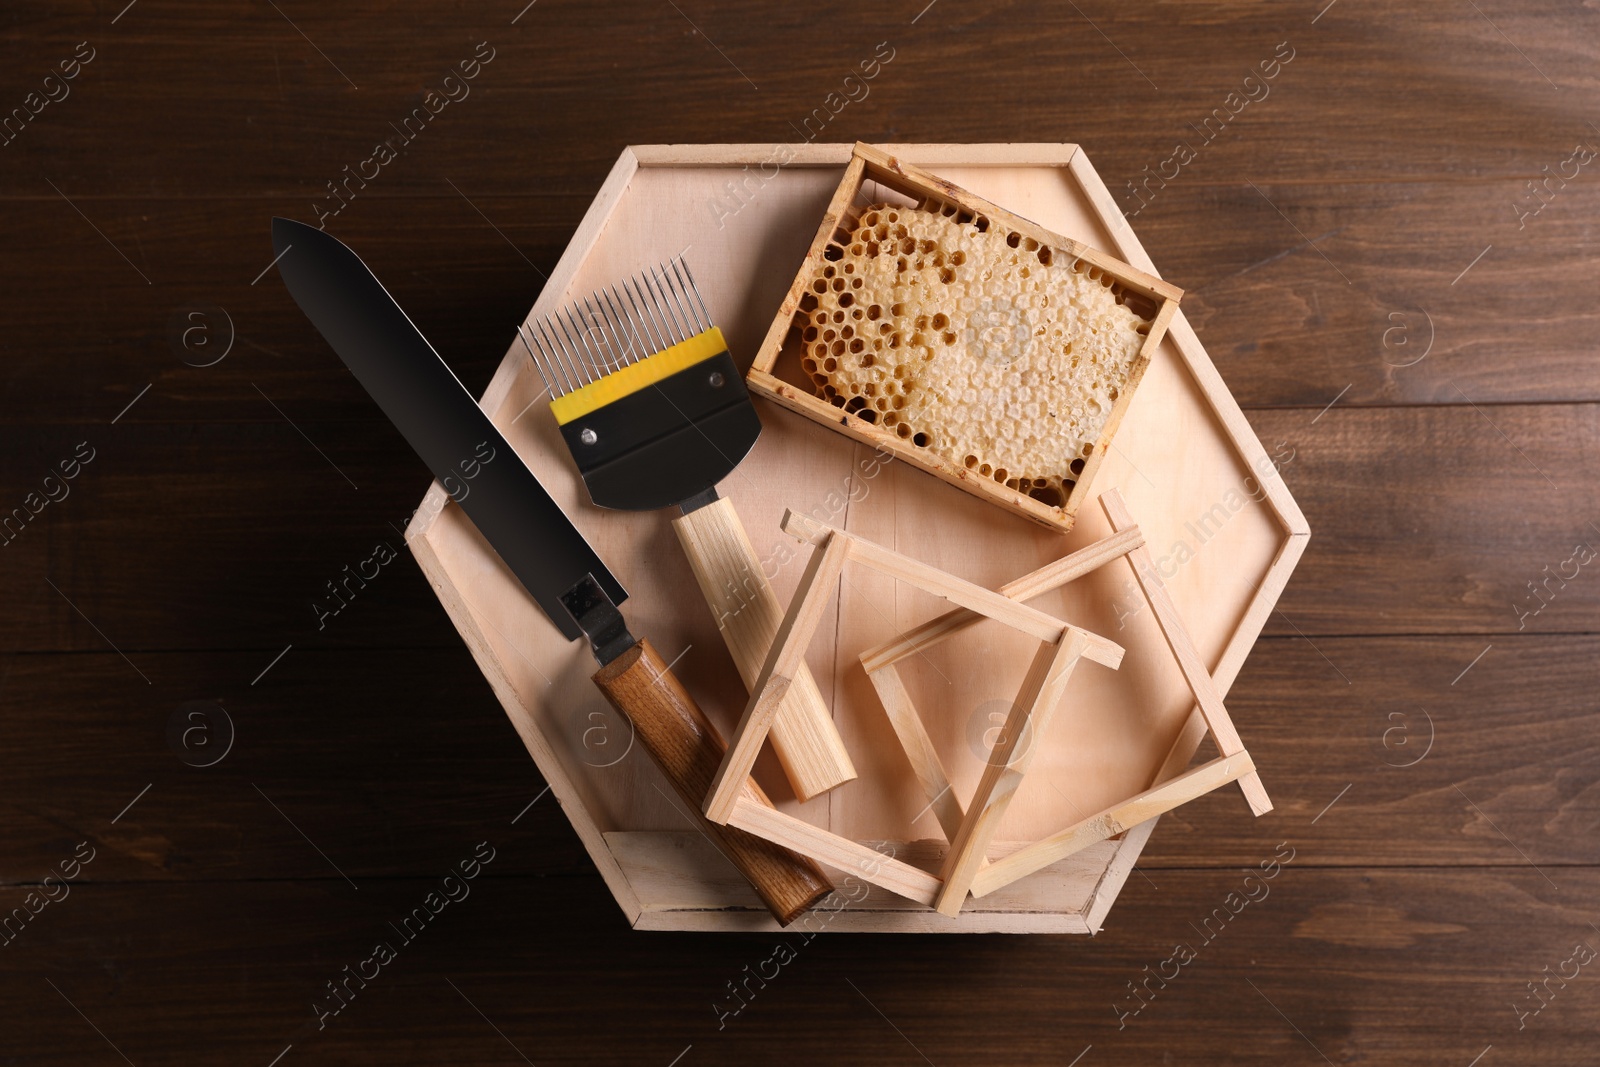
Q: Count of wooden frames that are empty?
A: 2